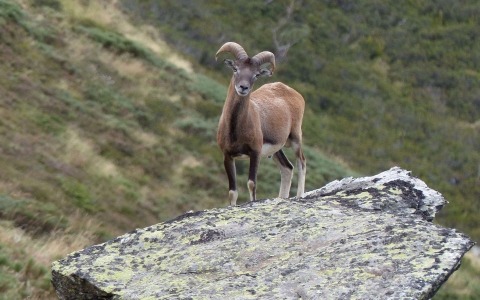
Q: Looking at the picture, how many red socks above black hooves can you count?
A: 0